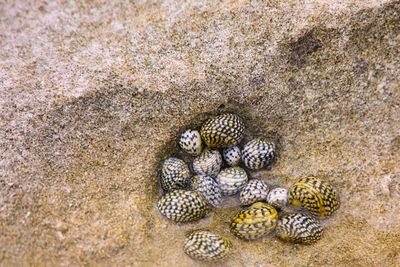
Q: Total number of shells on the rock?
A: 15